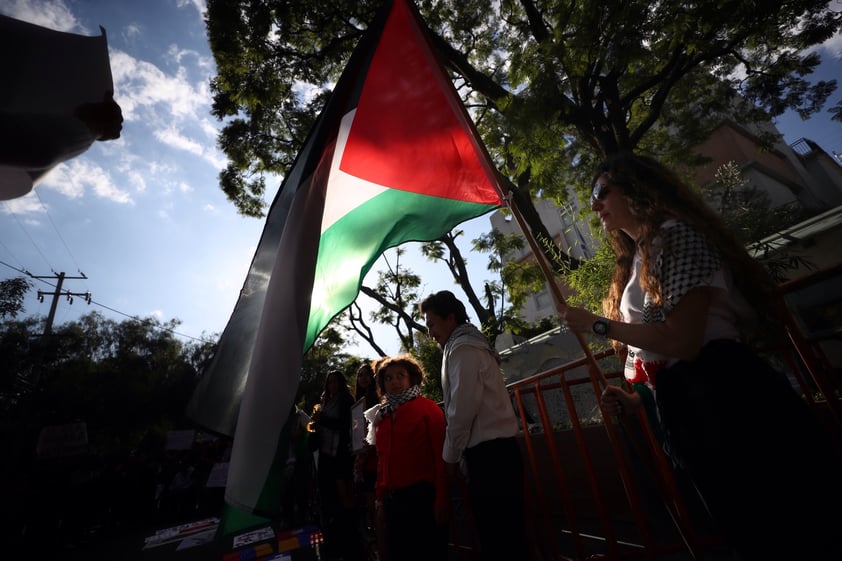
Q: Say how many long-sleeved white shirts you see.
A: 1